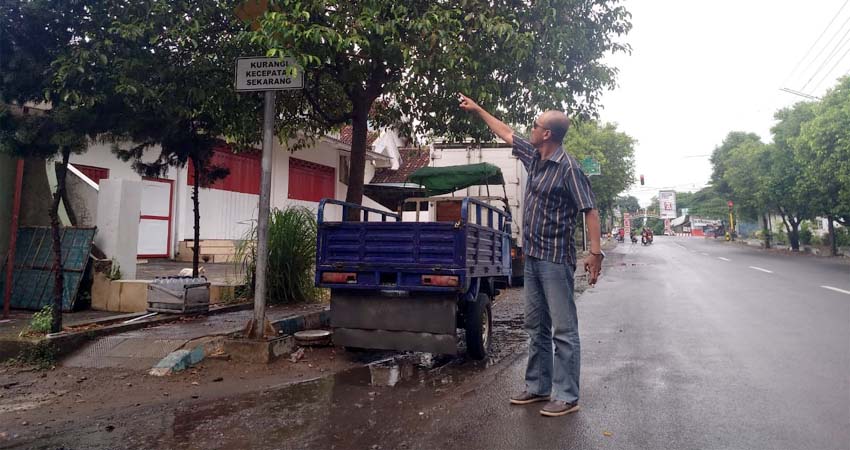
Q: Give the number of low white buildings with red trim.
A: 1